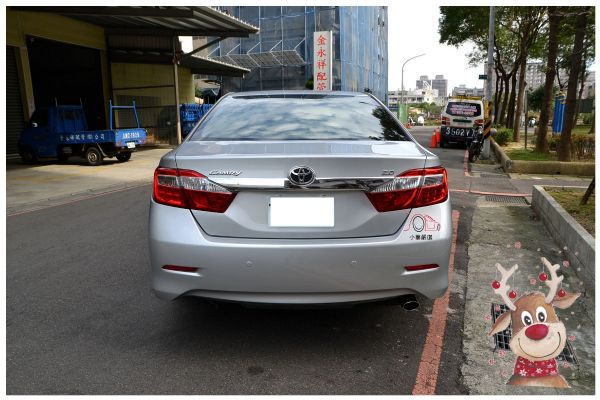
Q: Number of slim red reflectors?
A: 2